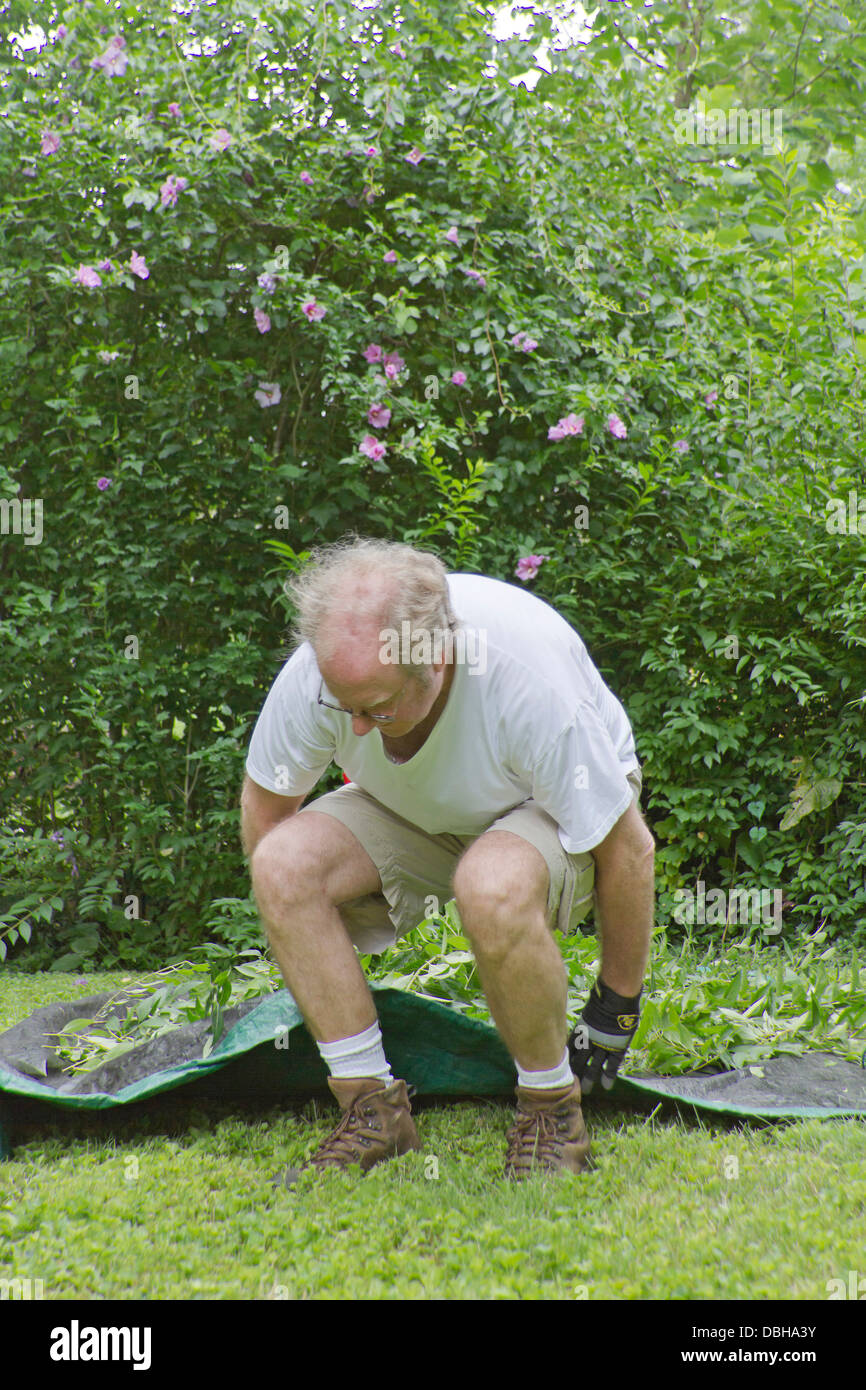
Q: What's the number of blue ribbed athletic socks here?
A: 0